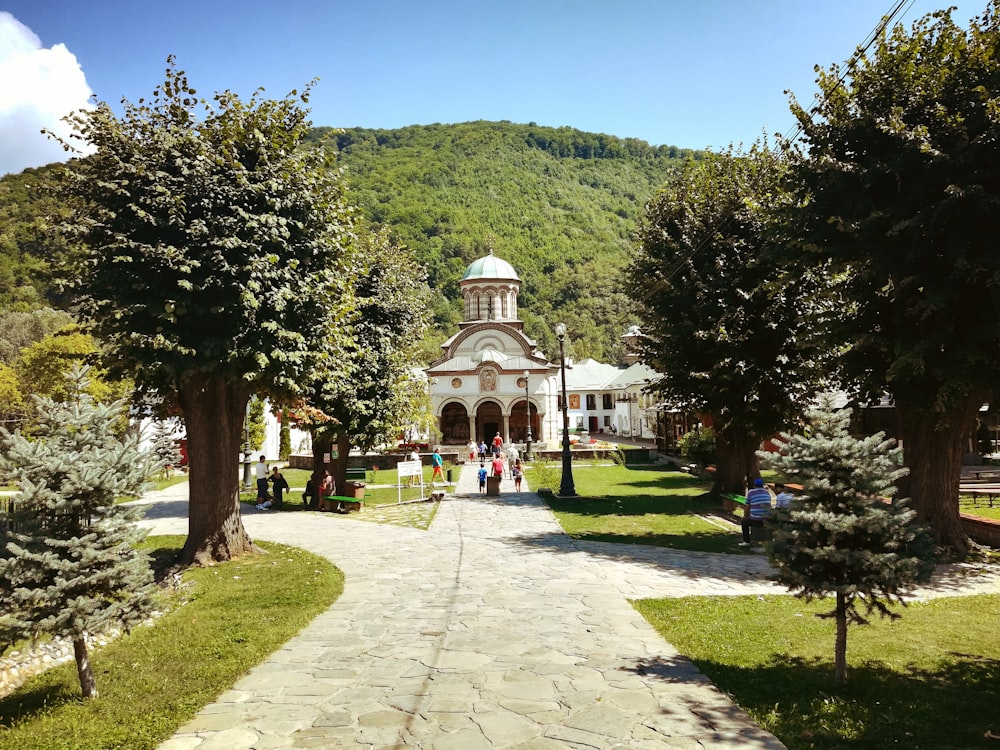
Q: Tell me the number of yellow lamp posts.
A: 0